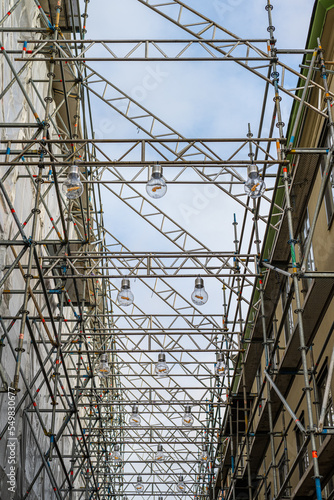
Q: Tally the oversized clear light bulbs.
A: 15